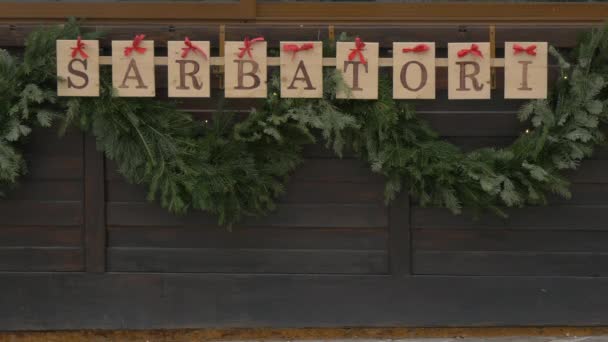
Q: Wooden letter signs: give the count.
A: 9